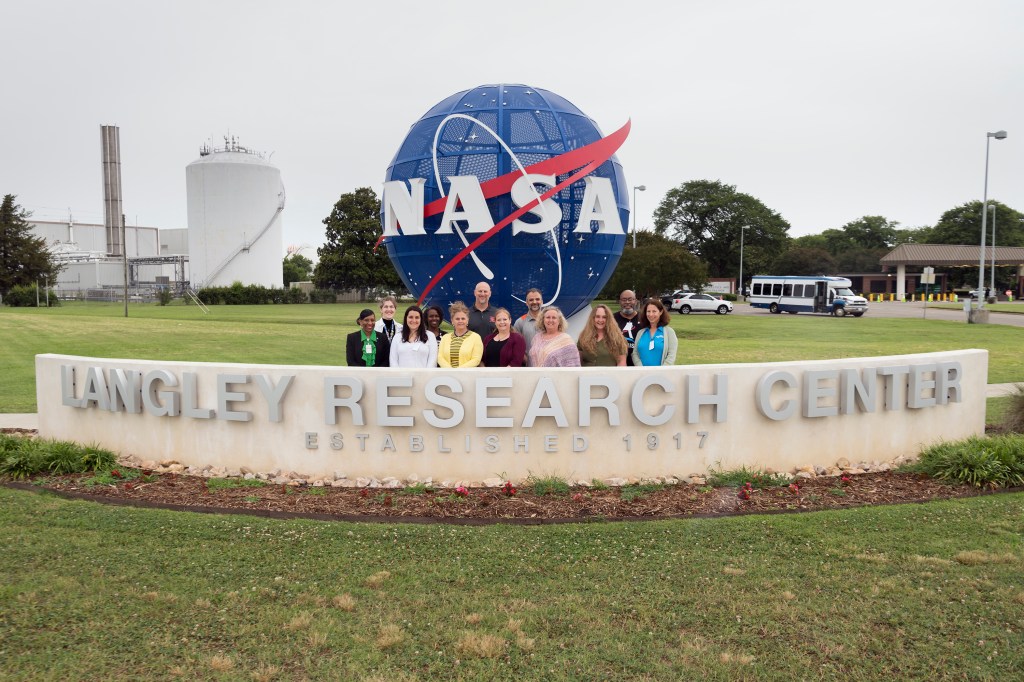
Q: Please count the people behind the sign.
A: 12